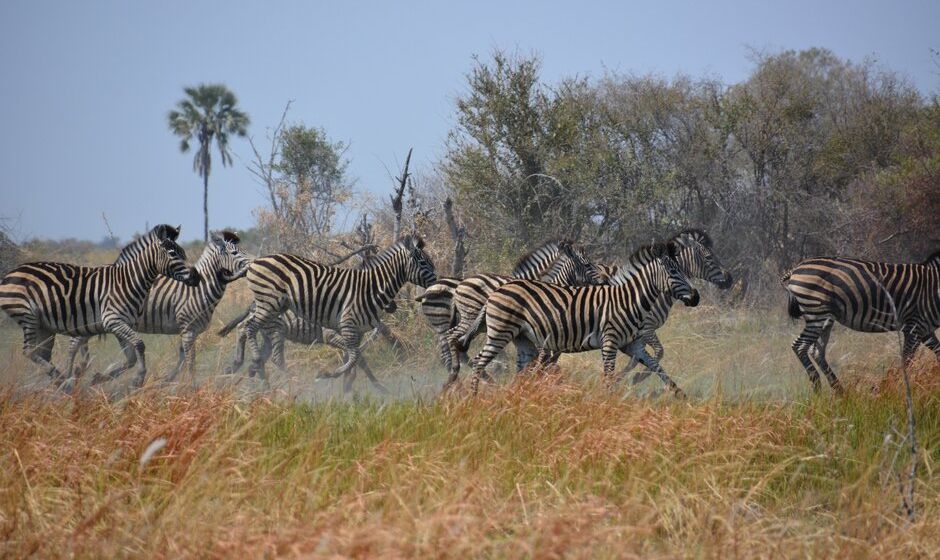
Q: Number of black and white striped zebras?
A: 9